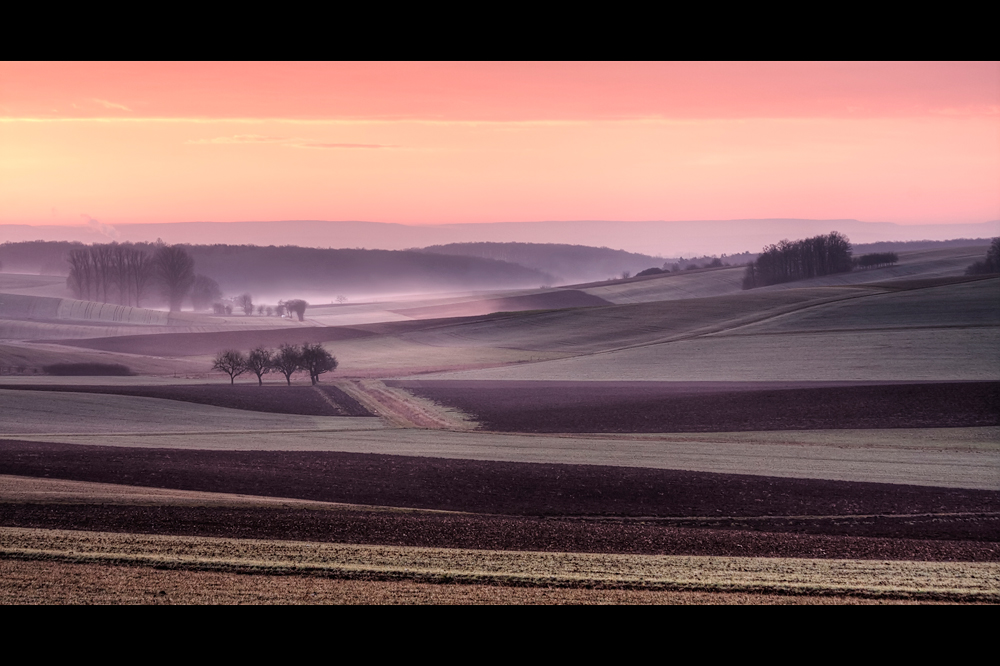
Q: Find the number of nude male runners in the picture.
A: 0